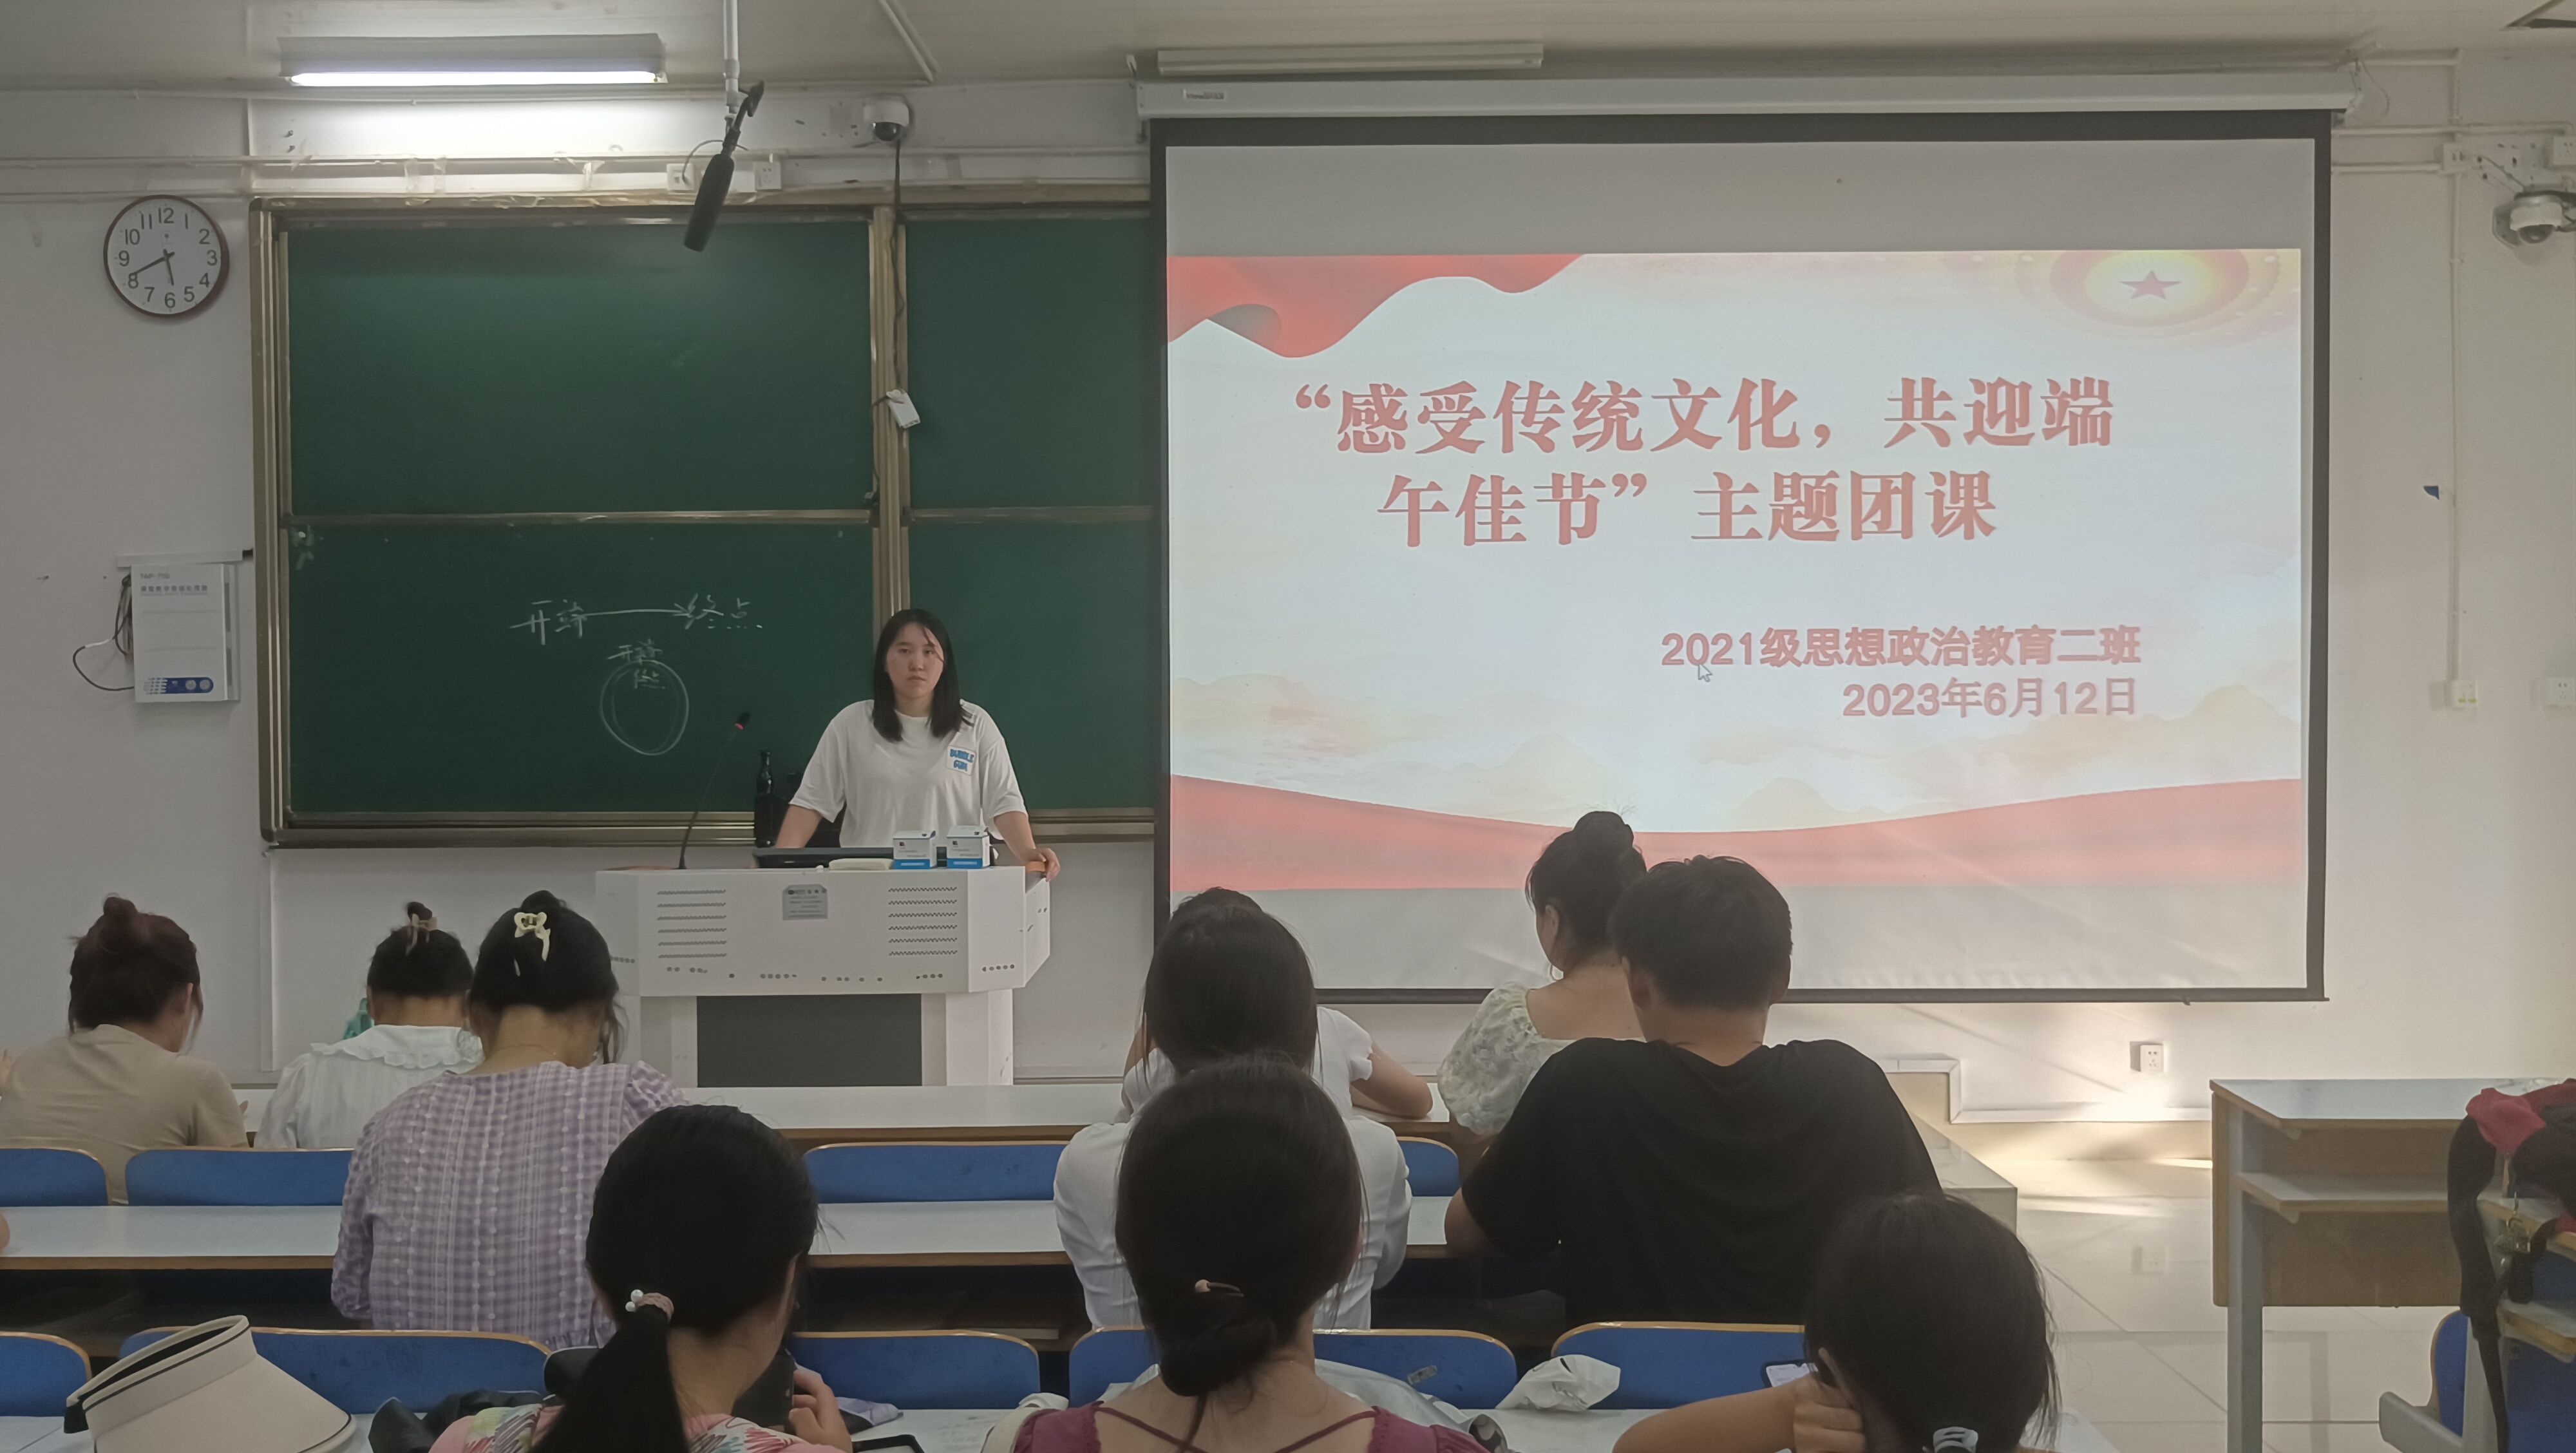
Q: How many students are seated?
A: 10